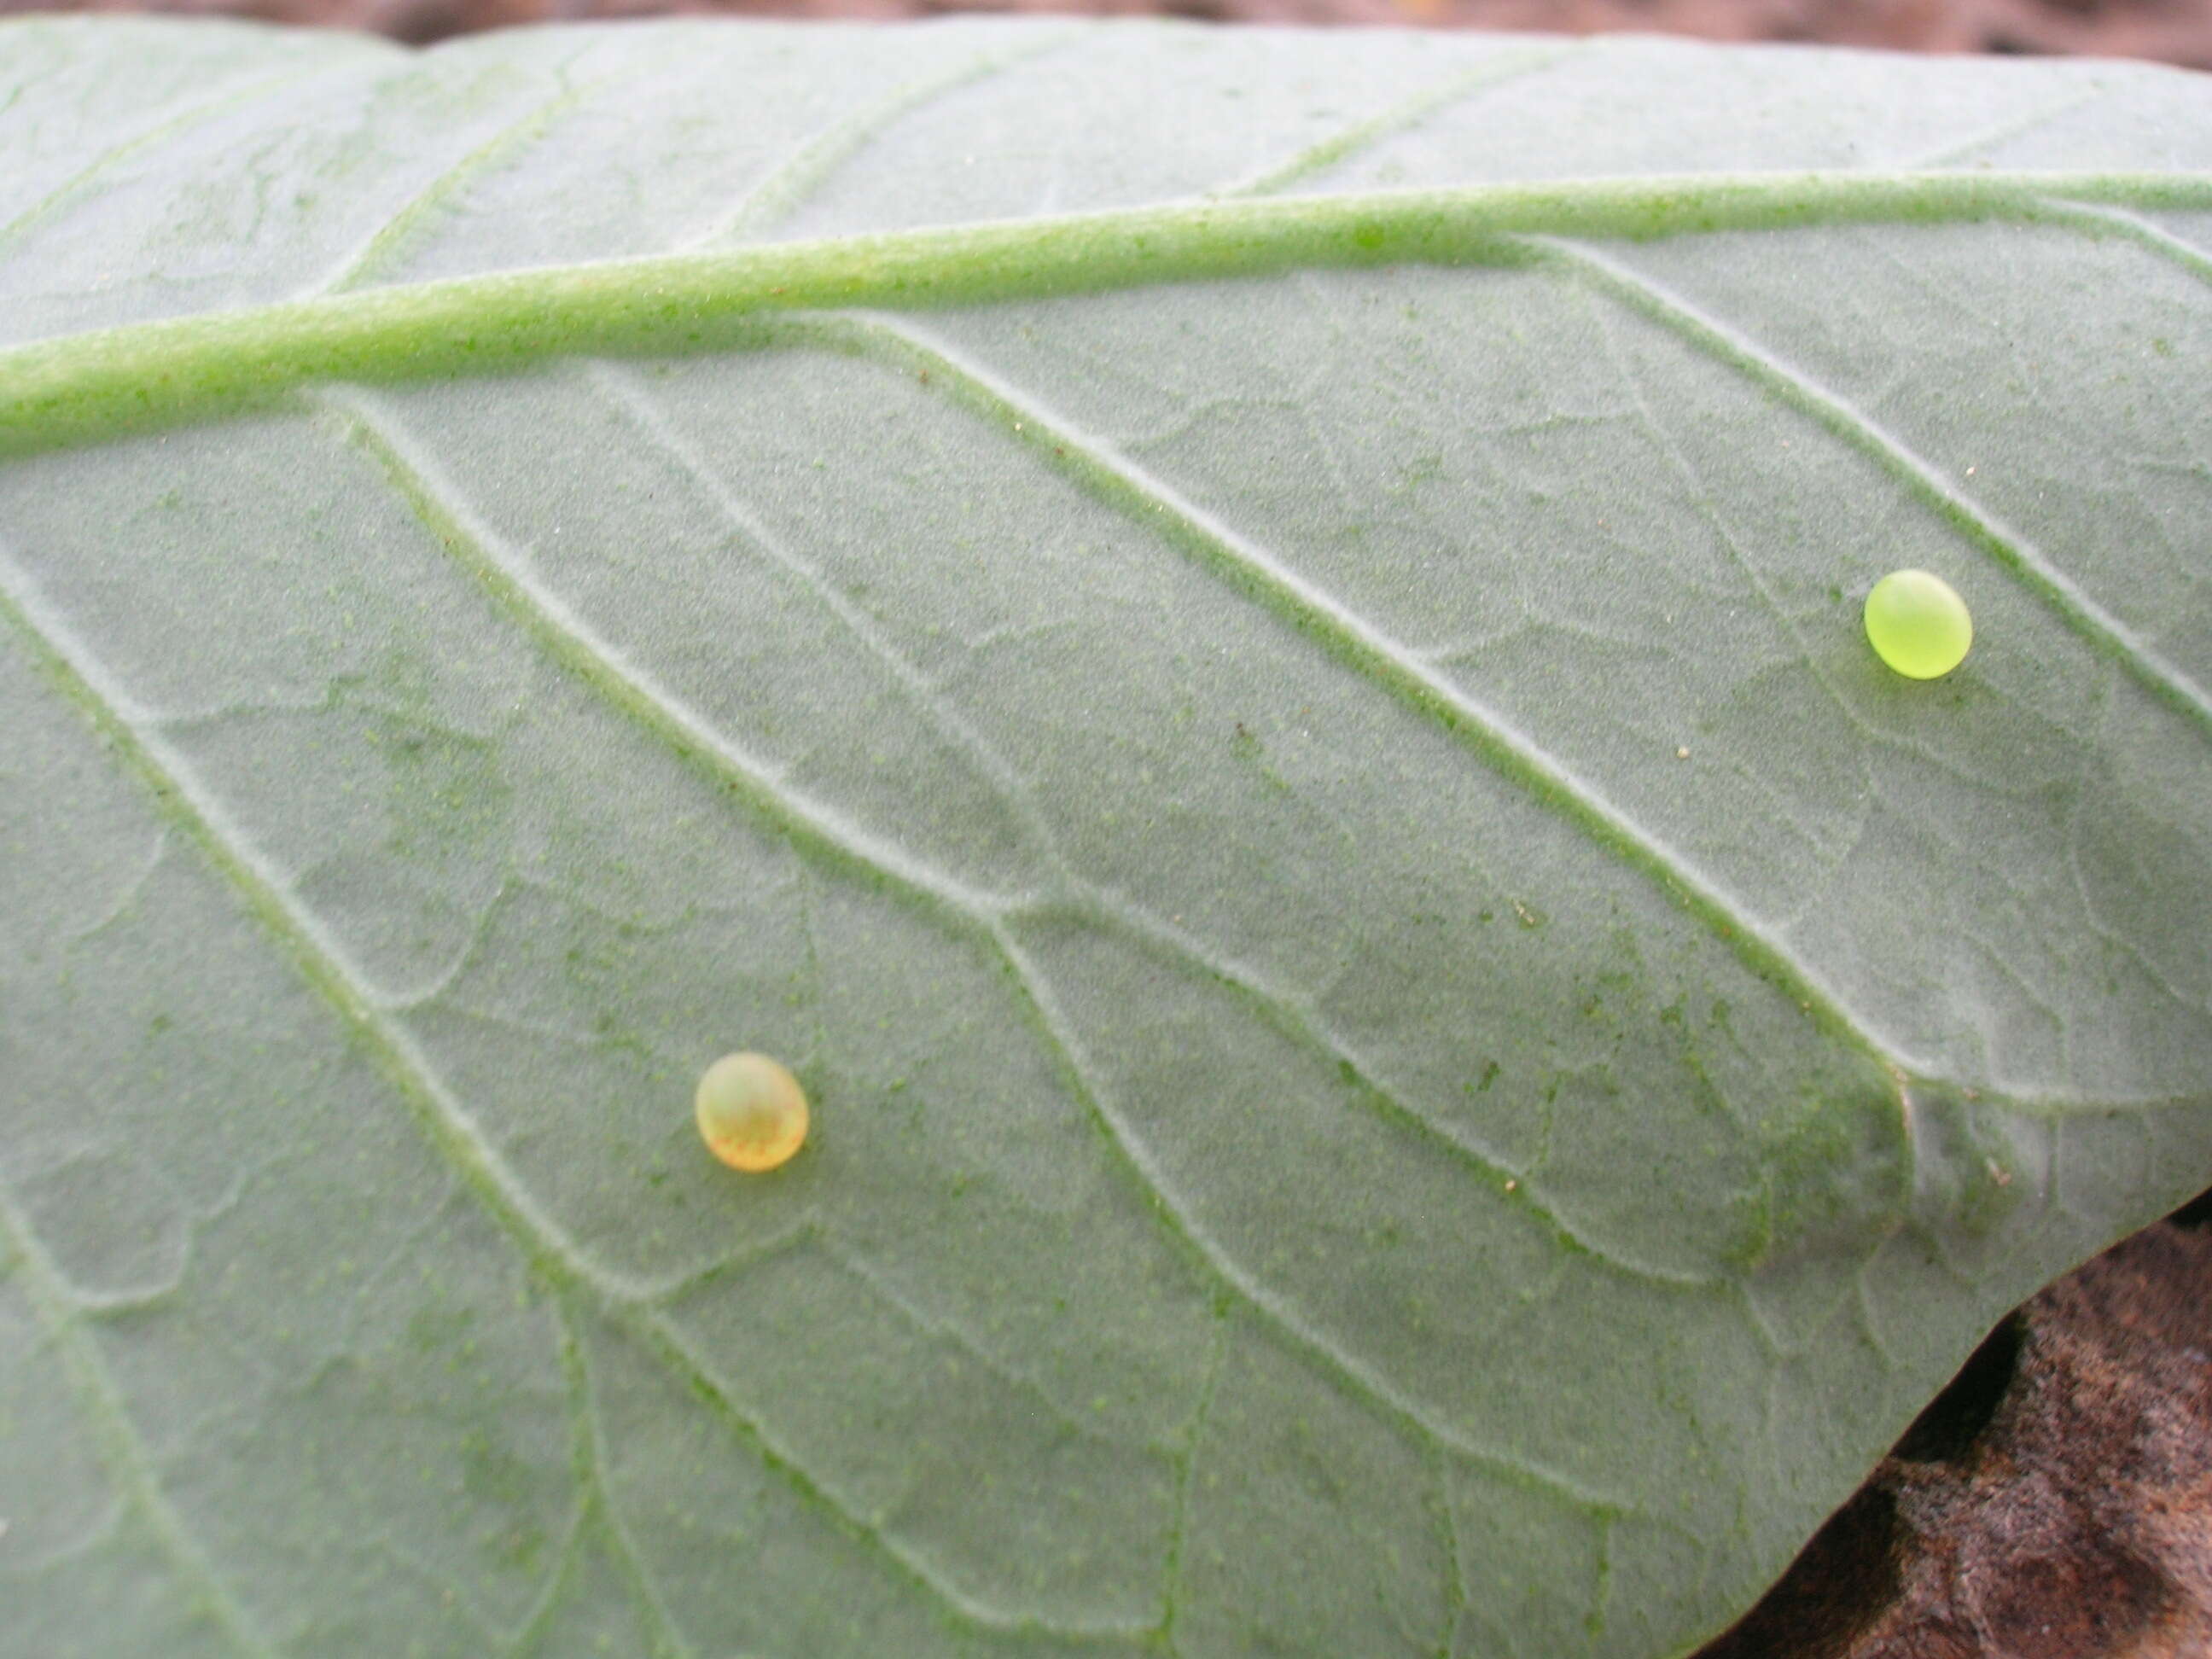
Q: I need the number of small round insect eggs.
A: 2